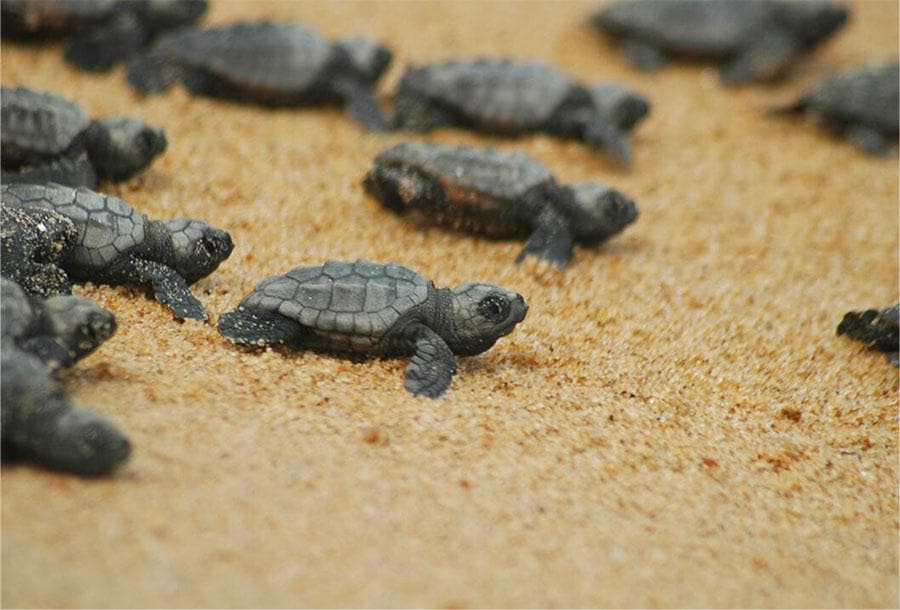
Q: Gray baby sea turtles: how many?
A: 13